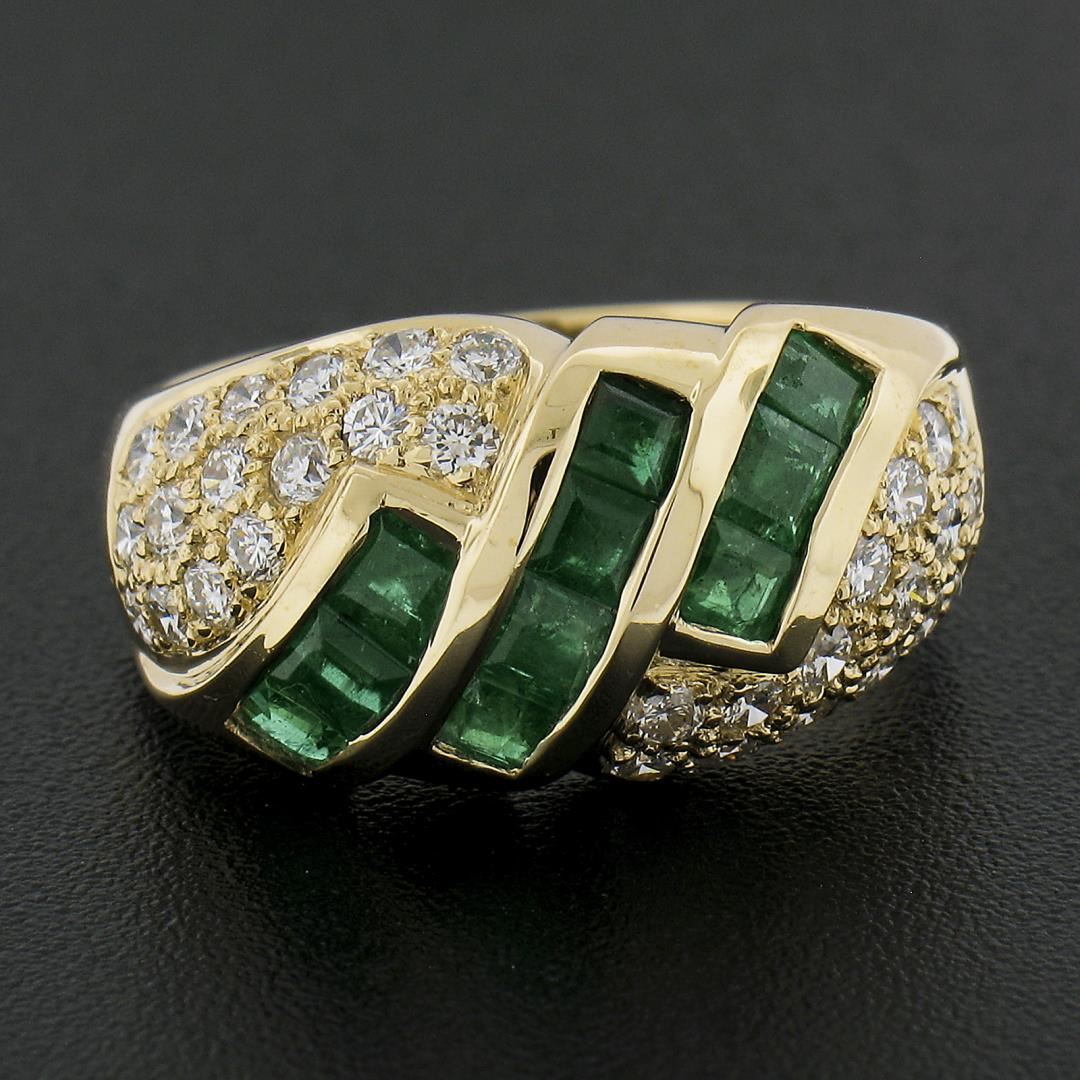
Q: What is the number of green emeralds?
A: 10